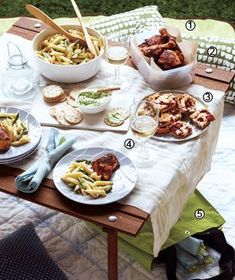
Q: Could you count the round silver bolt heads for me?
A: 3